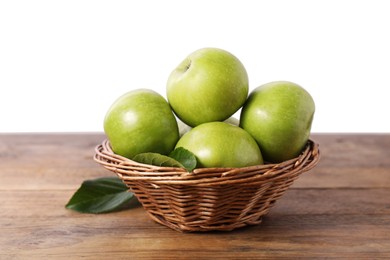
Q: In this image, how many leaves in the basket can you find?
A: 2